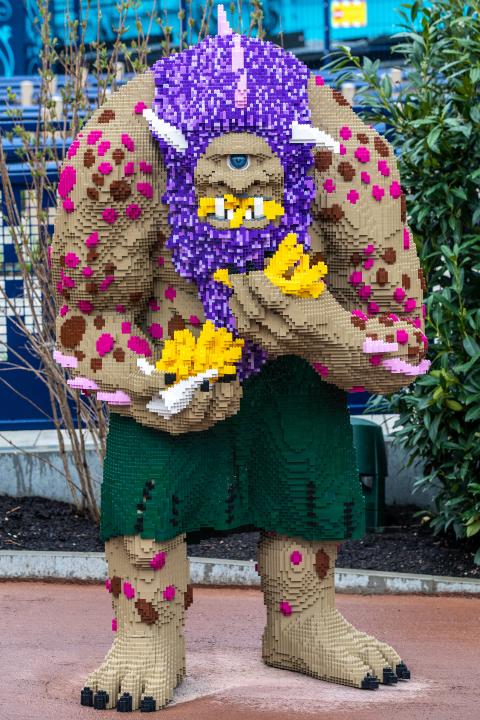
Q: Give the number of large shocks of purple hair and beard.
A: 1